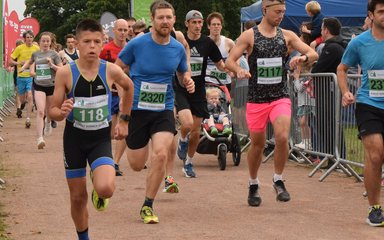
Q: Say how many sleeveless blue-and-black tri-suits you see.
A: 1